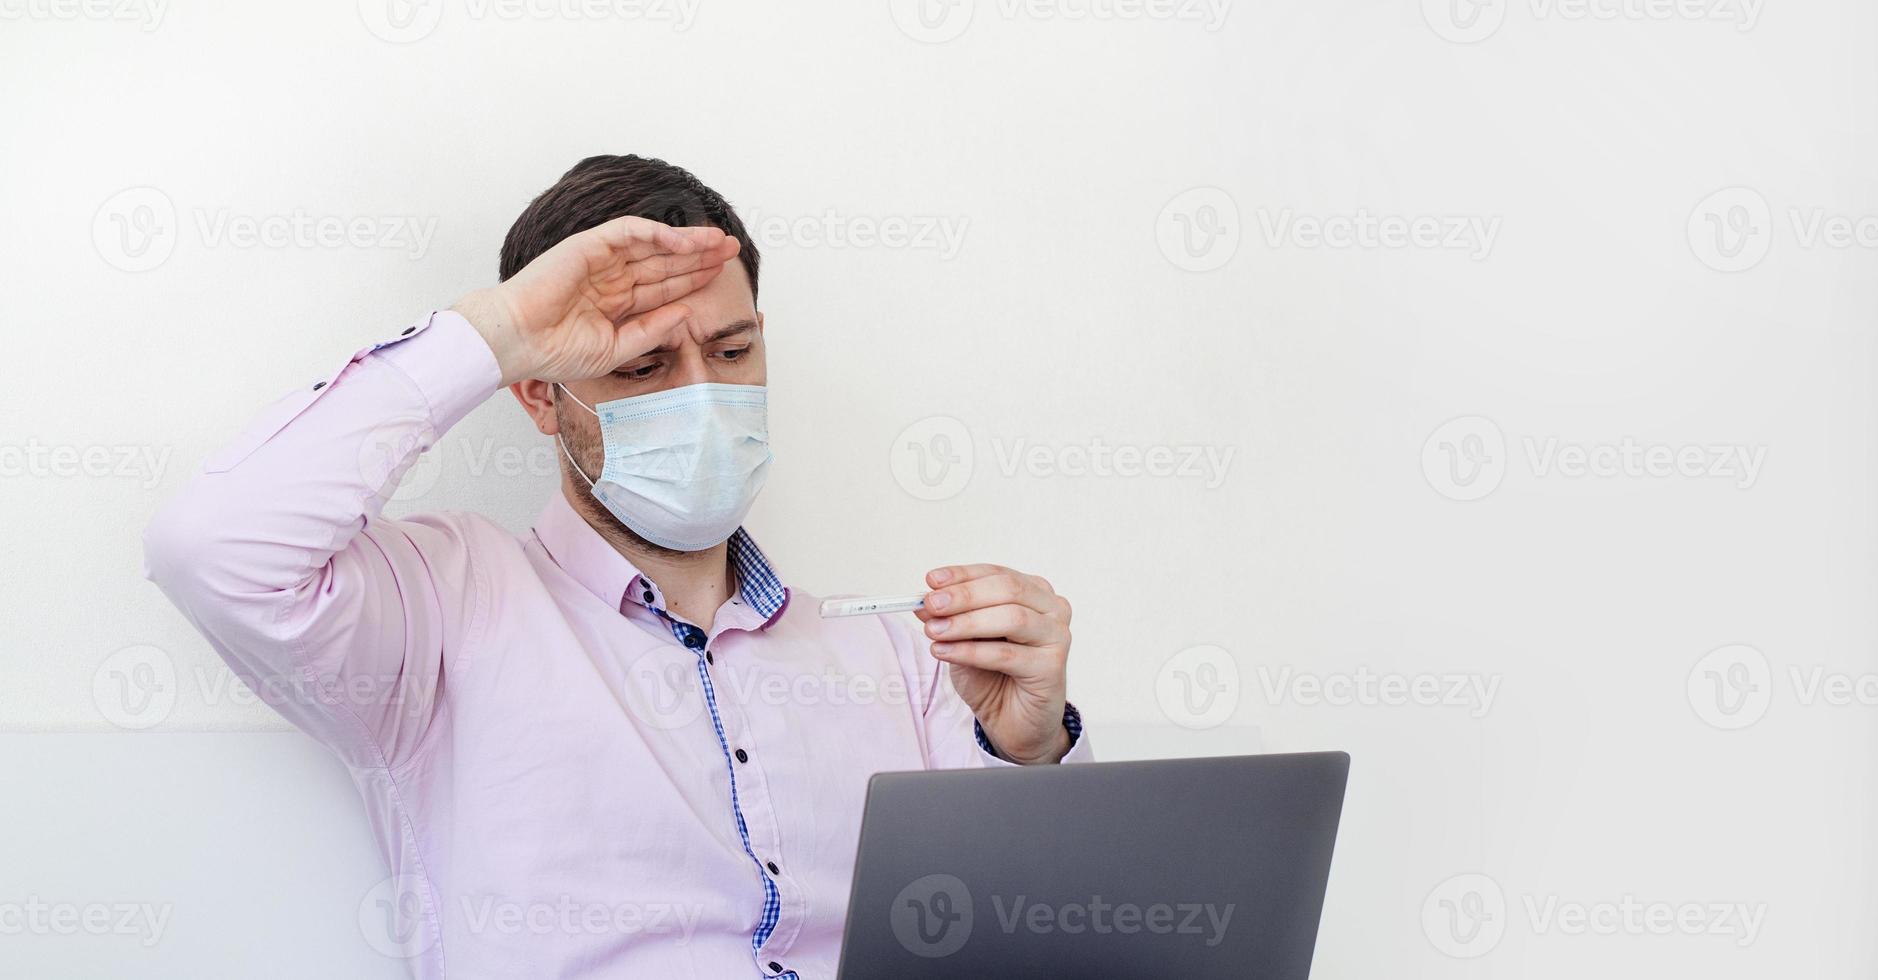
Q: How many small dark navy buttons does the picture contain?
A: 9